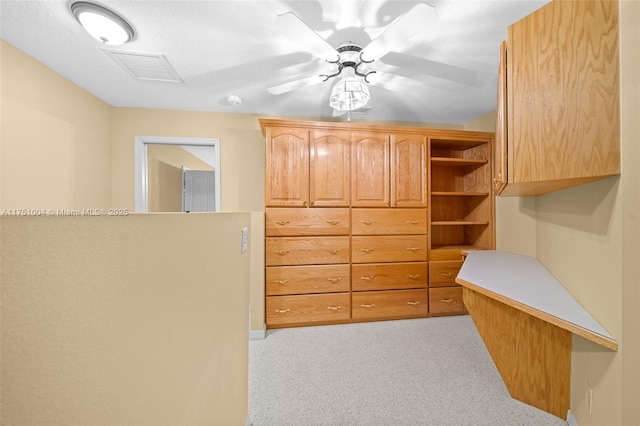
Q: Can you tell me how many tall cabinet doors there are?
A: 4